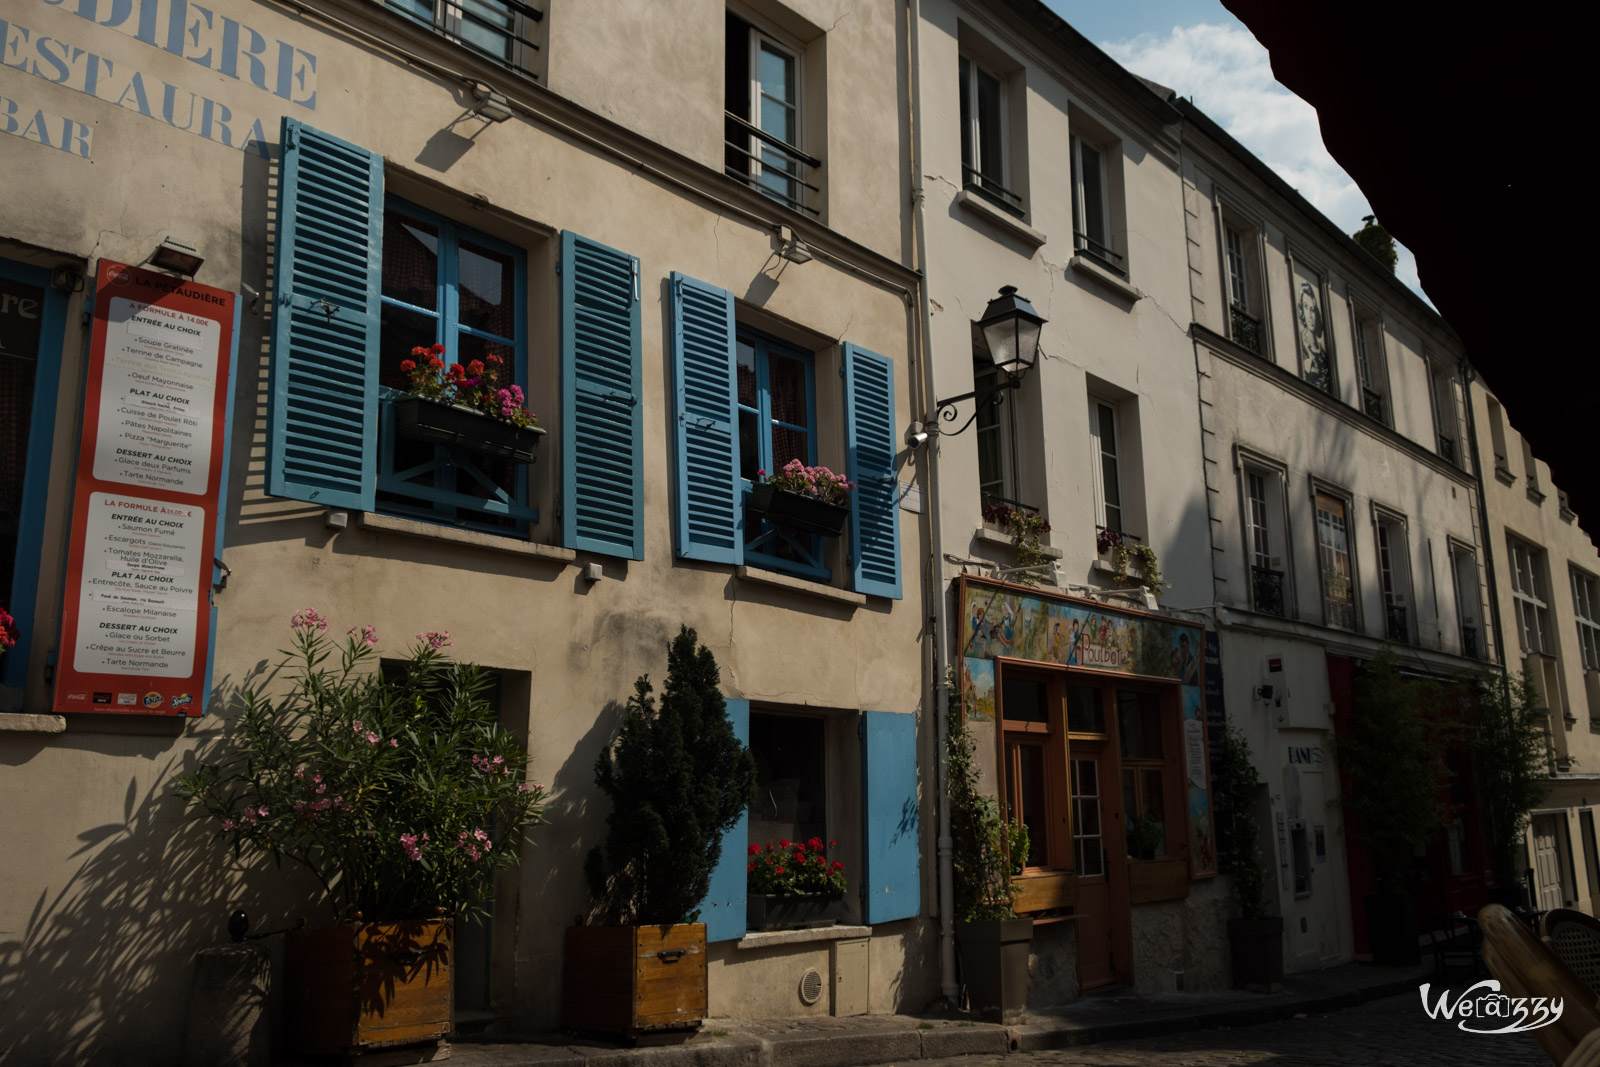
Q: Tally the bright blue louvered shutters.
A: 4